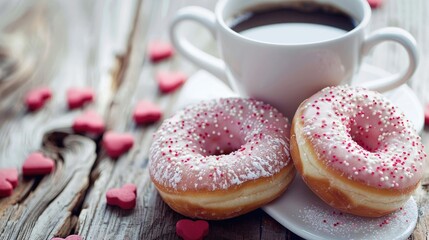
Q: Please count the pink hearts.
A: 14